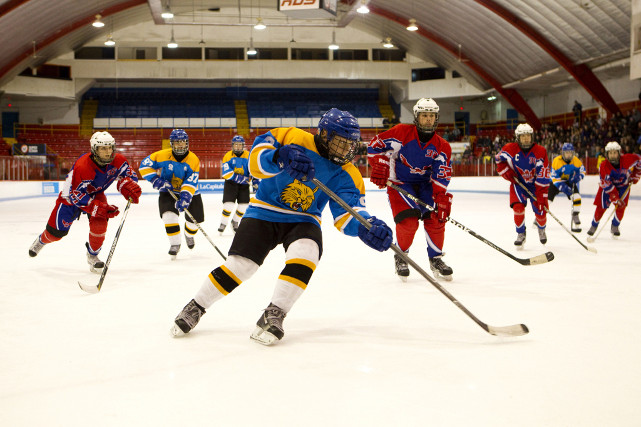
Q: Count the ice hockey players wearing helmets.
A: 8